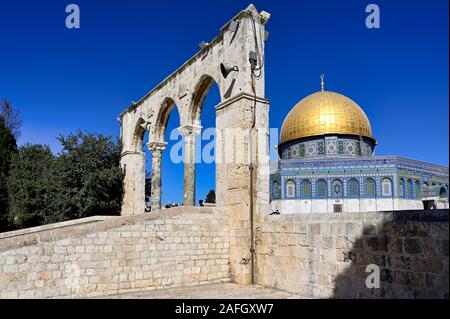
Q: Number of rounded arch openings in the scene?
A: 3